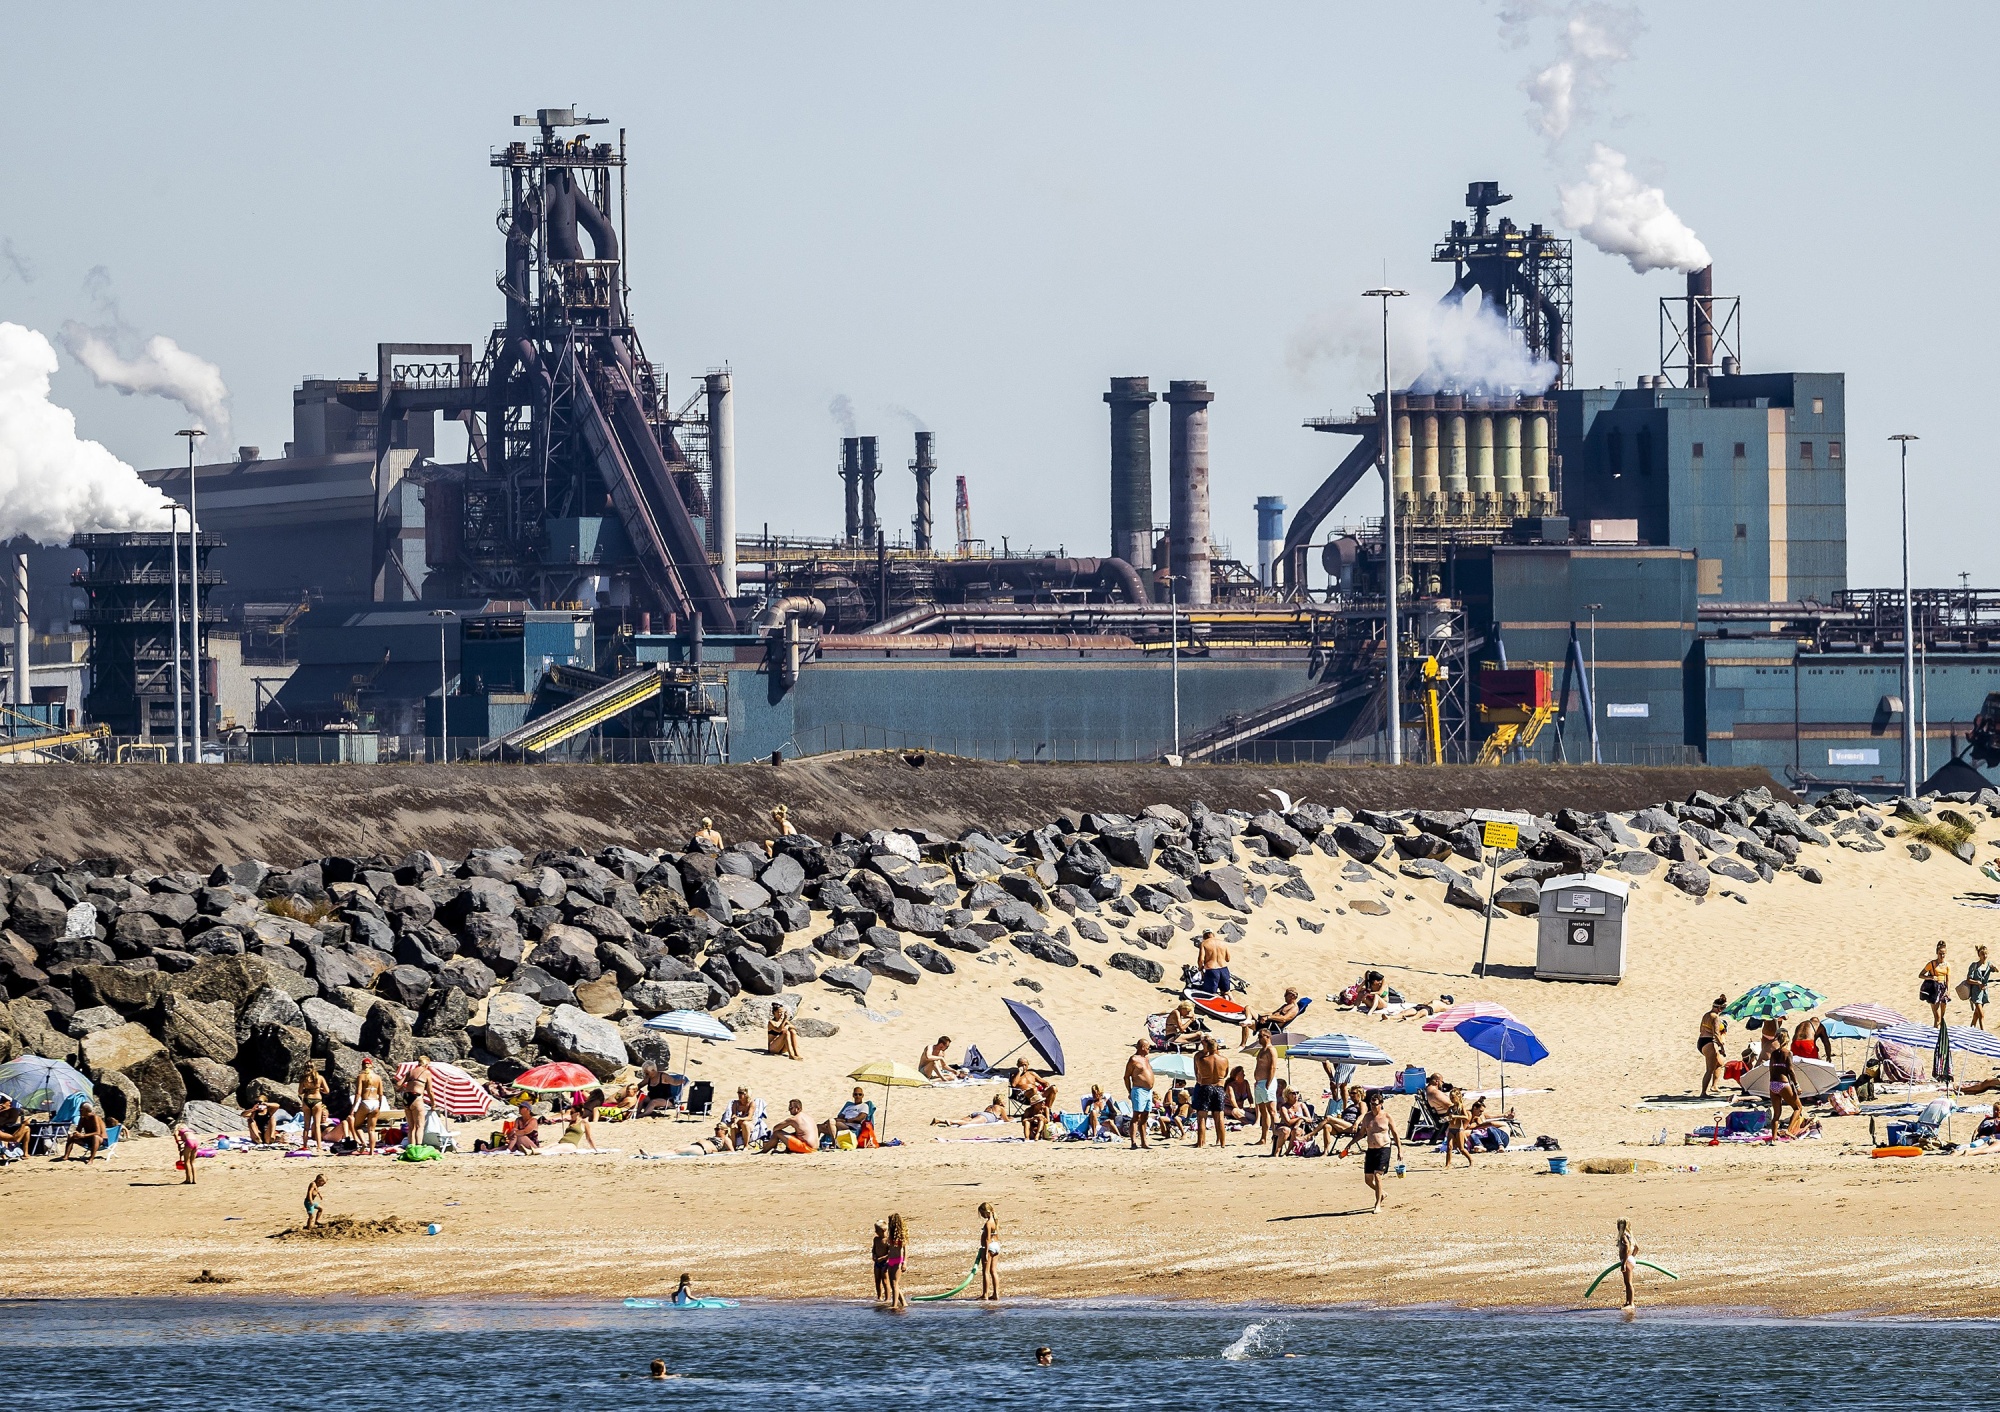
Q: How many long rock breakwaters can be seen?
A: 1